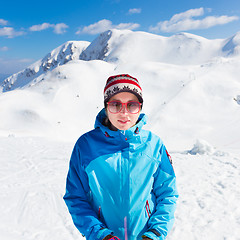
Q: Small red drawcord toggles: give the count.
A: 2